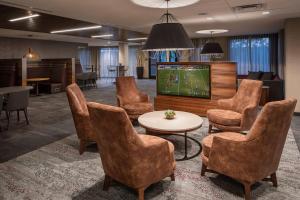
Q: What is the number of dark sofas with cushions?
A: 1